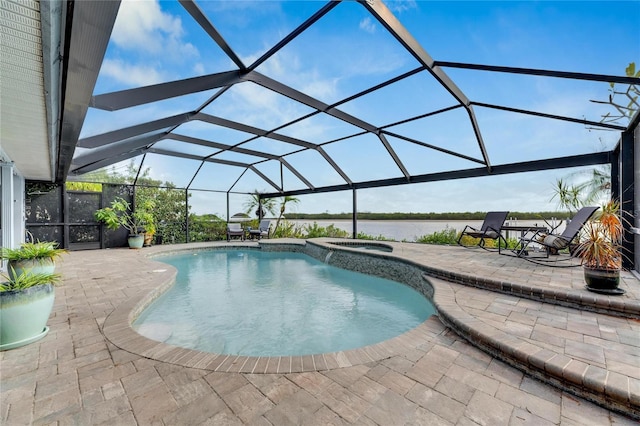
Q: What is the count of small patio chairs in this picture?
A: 2